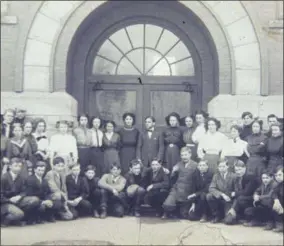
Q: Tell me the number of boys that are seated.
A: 14